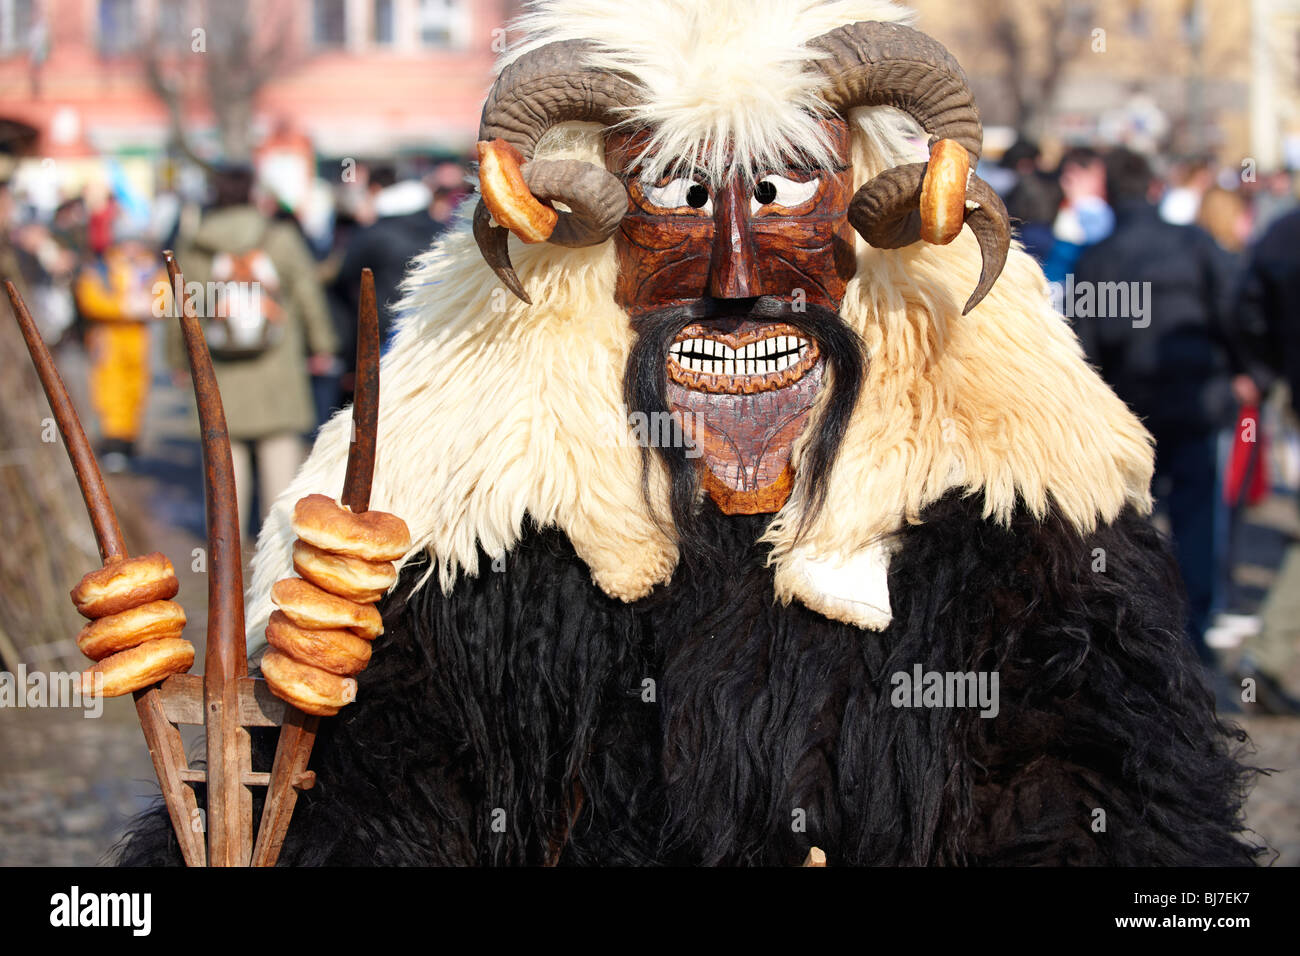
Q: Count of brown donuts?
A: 10